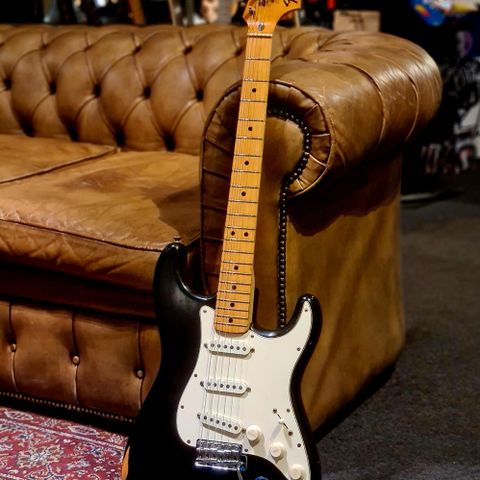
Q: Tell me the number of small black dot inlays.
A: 10